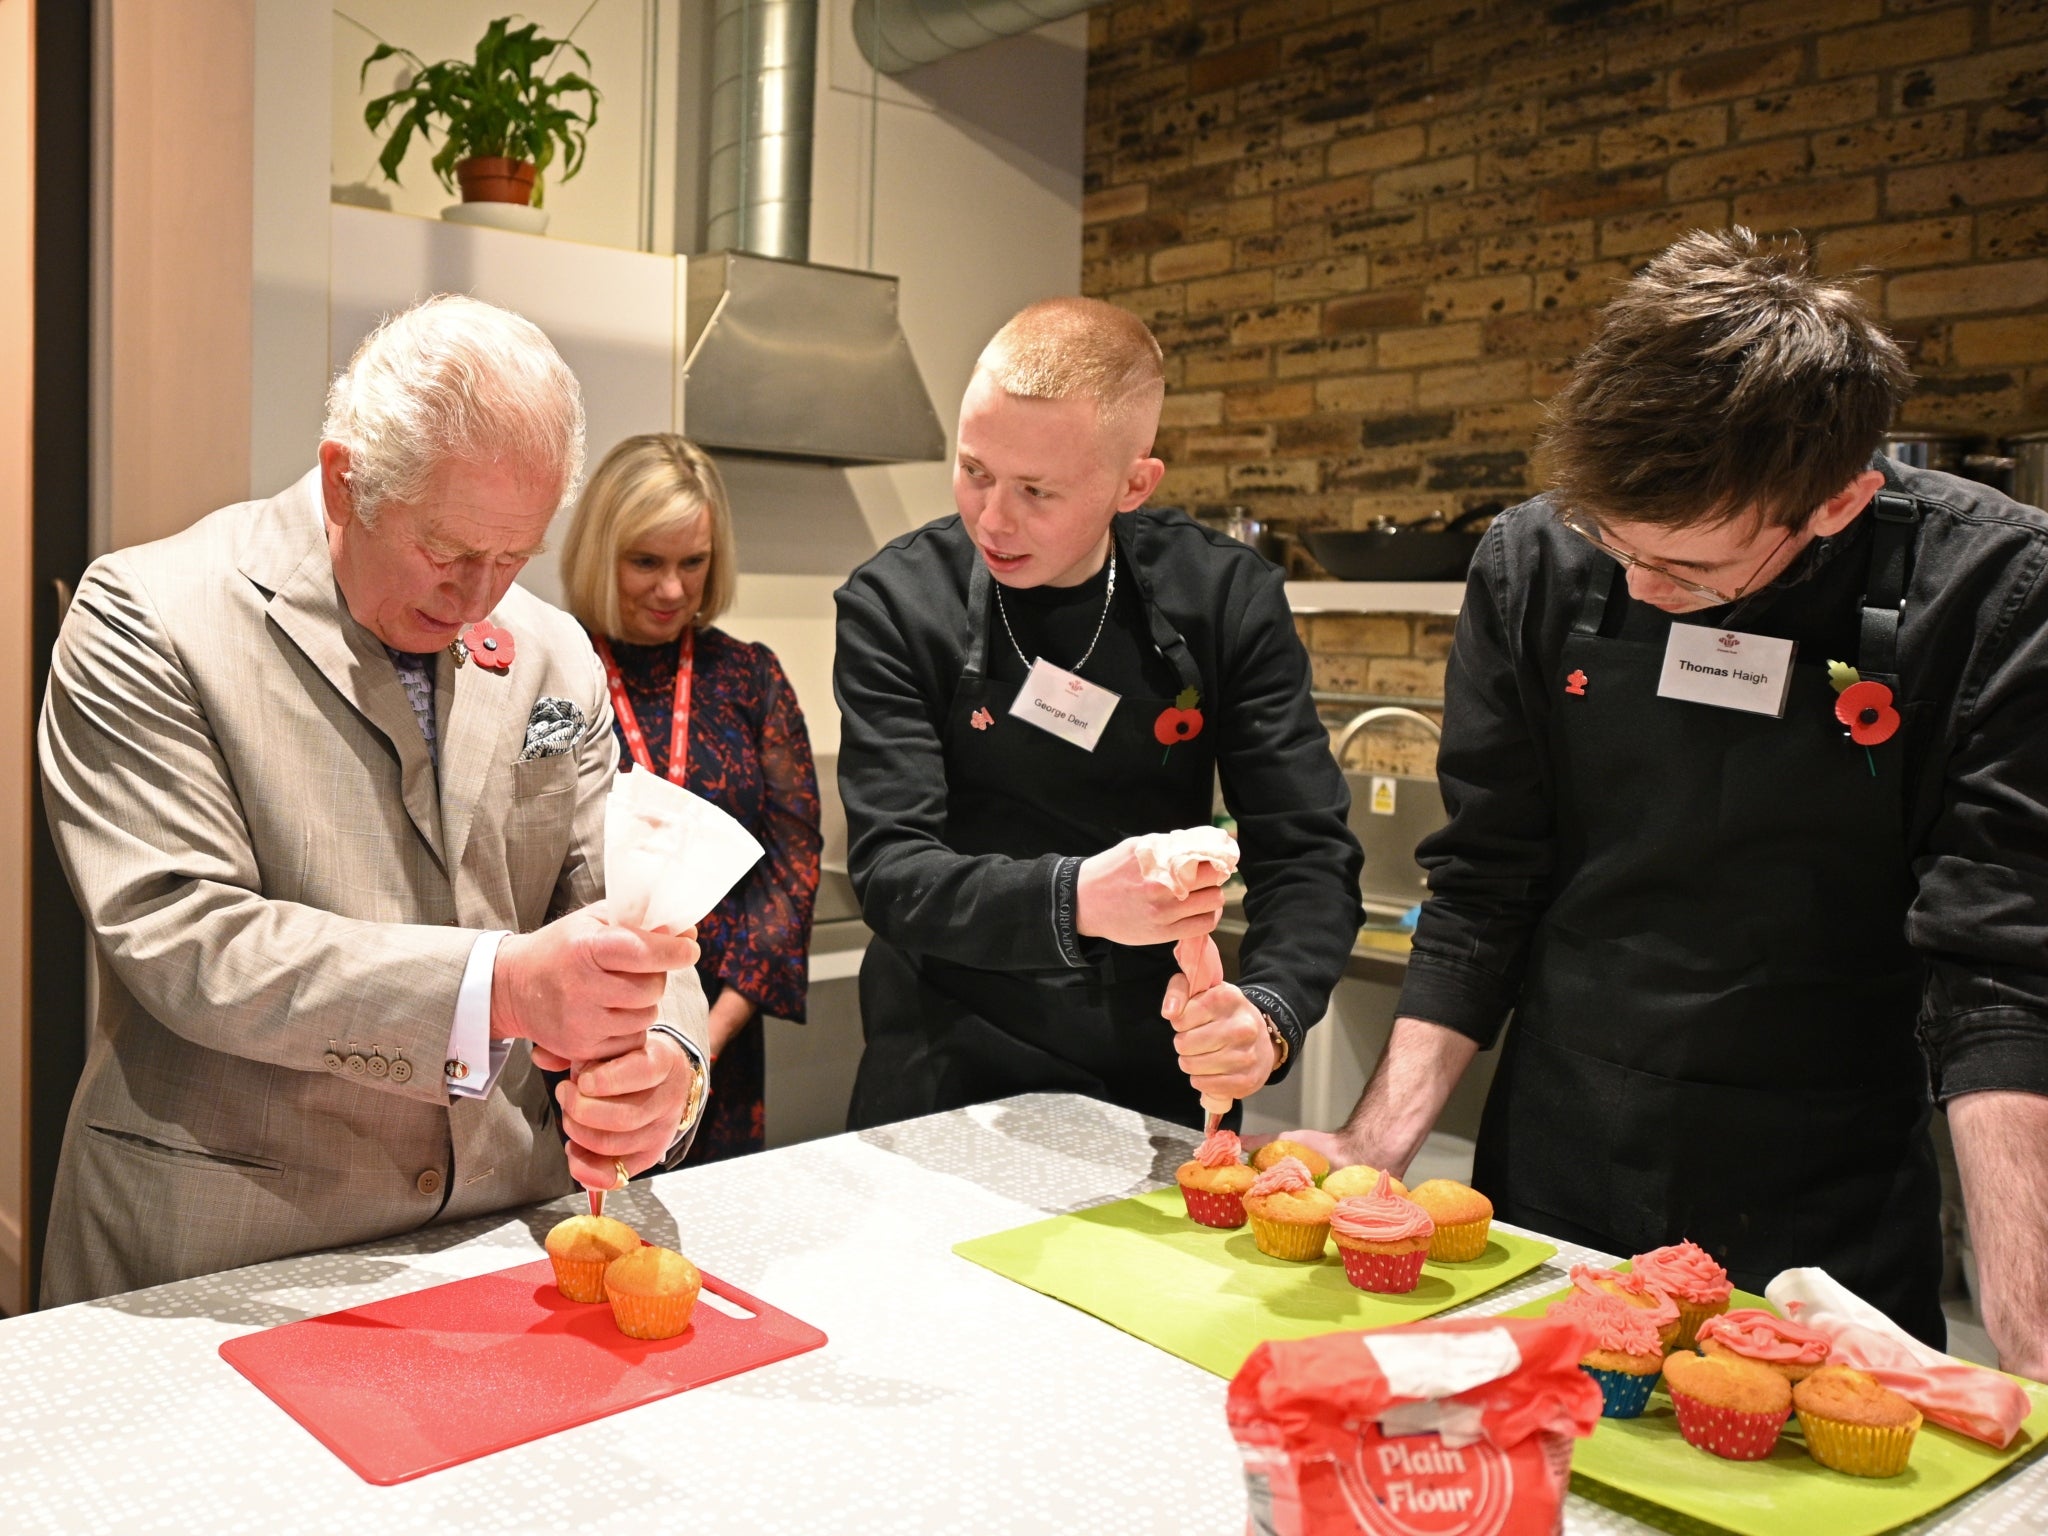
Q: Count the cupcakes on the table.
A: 14